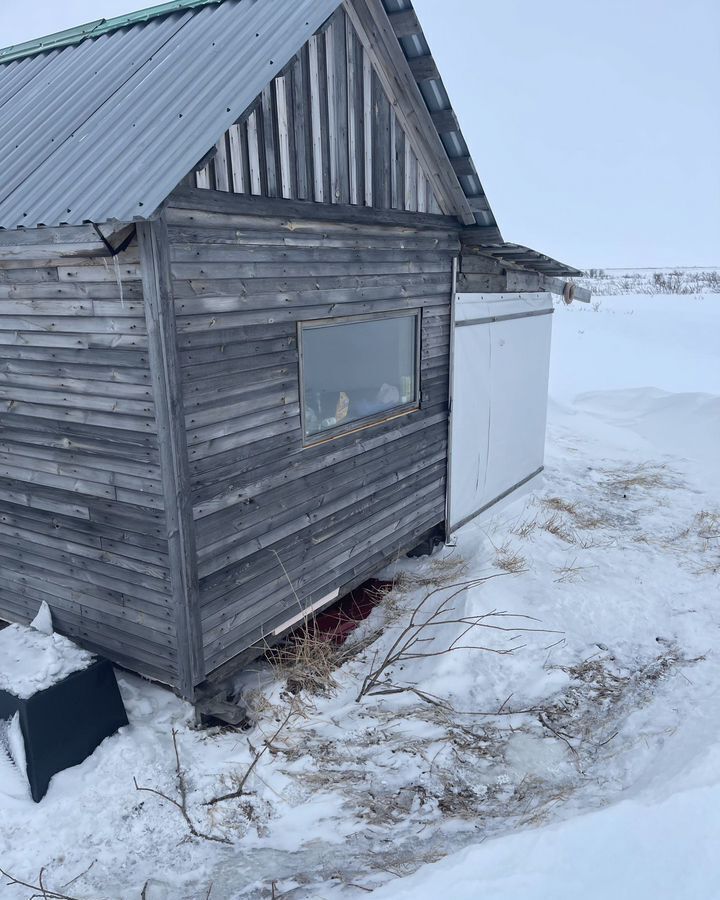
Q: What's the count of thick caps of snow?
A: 1